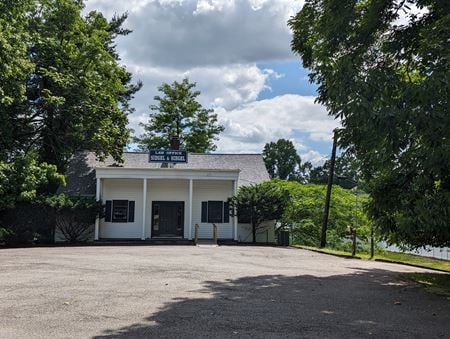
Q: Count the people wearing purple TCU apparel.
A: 0